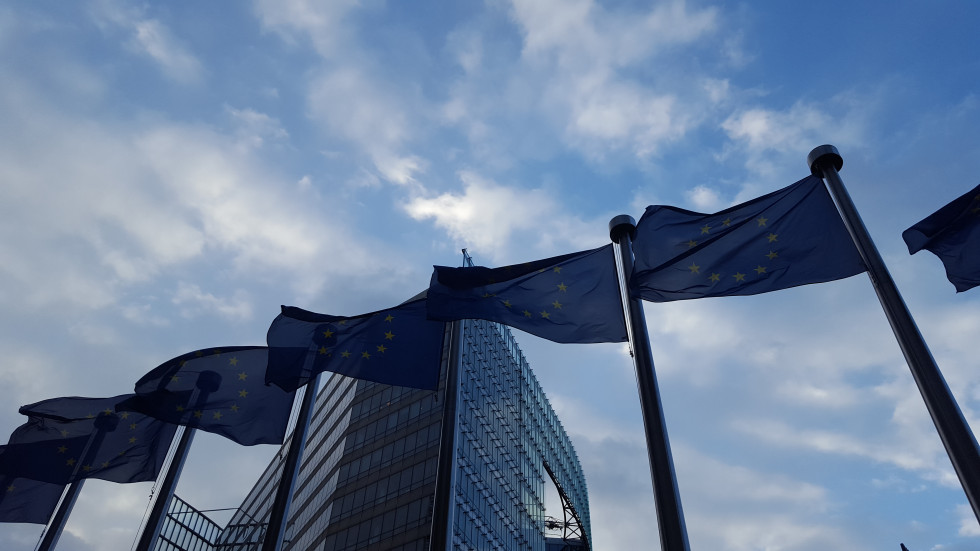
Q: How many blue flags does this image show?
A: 7